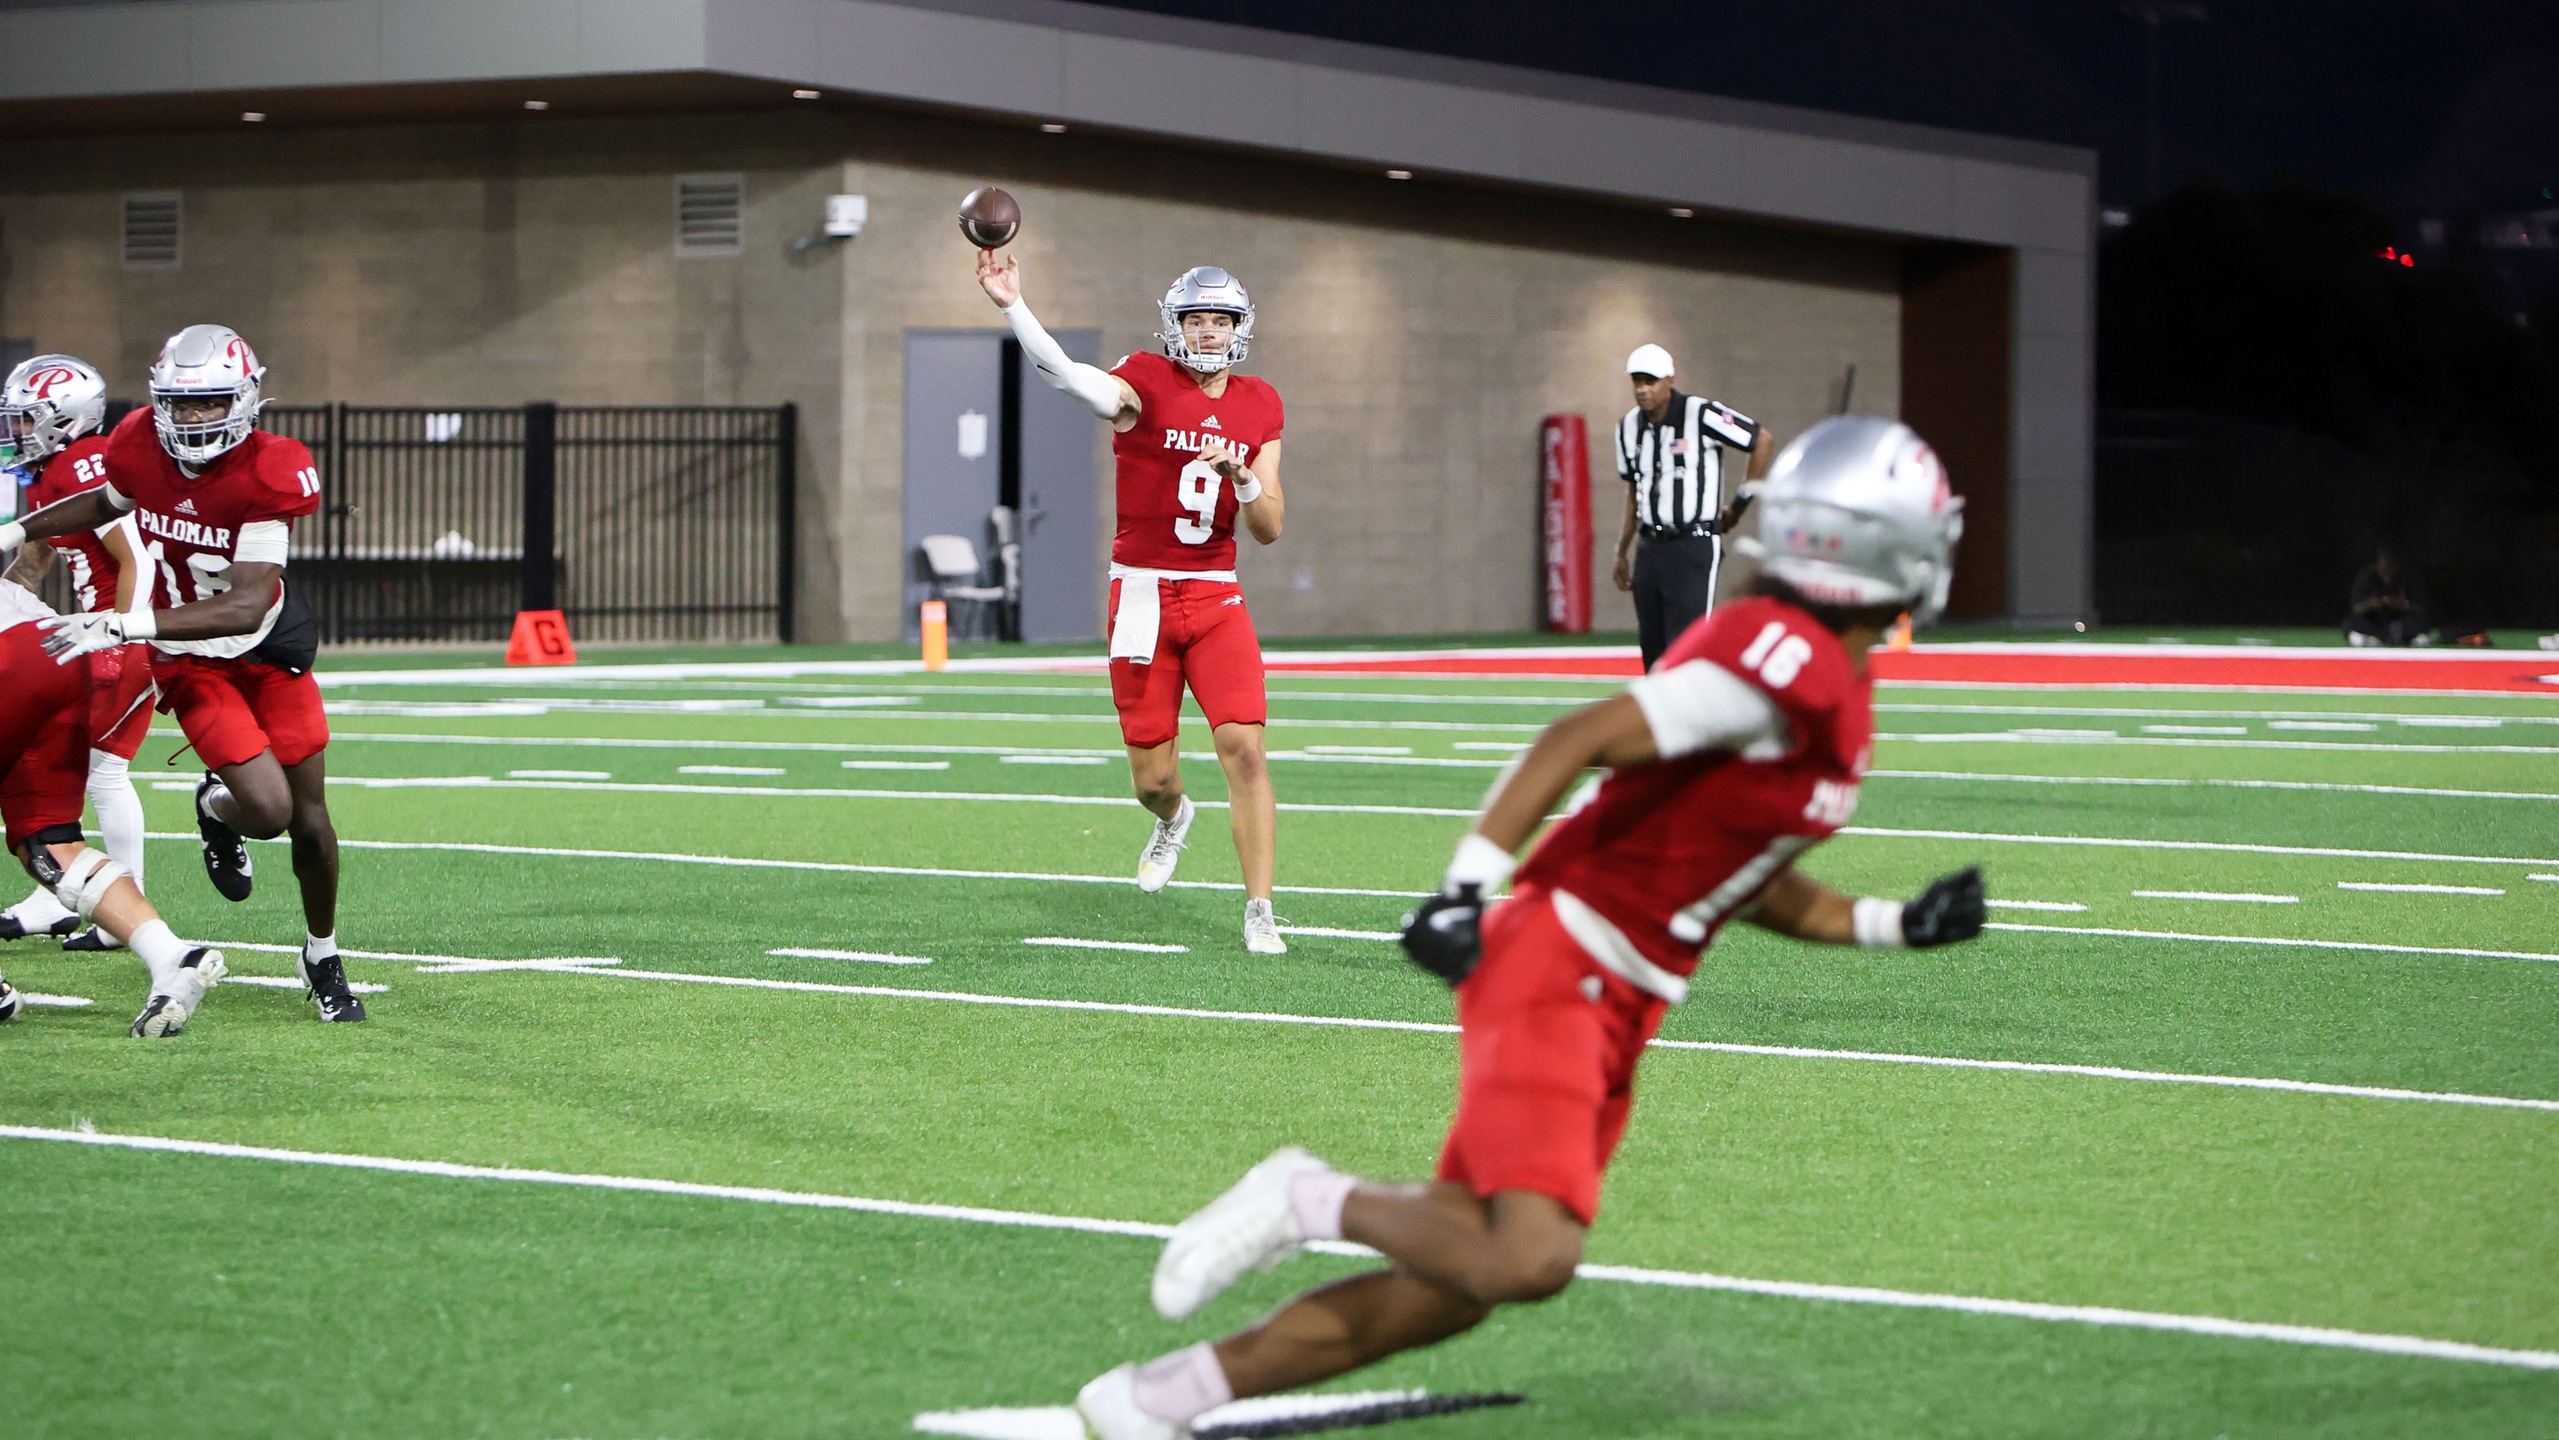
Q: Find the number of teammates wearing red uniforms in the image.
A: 5